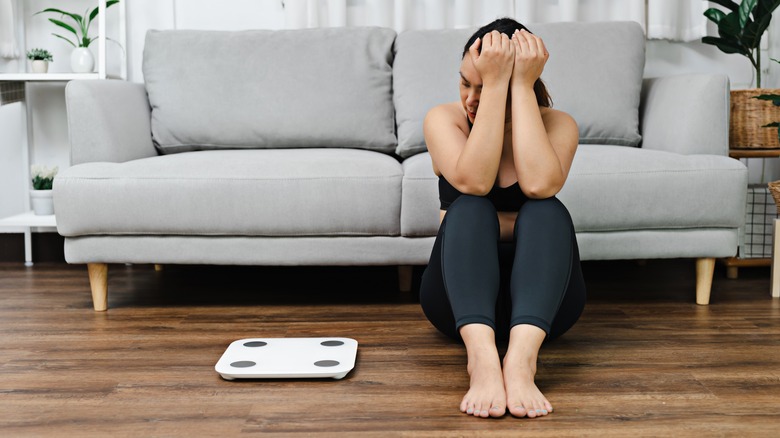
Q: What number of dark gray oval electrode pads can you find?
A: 4